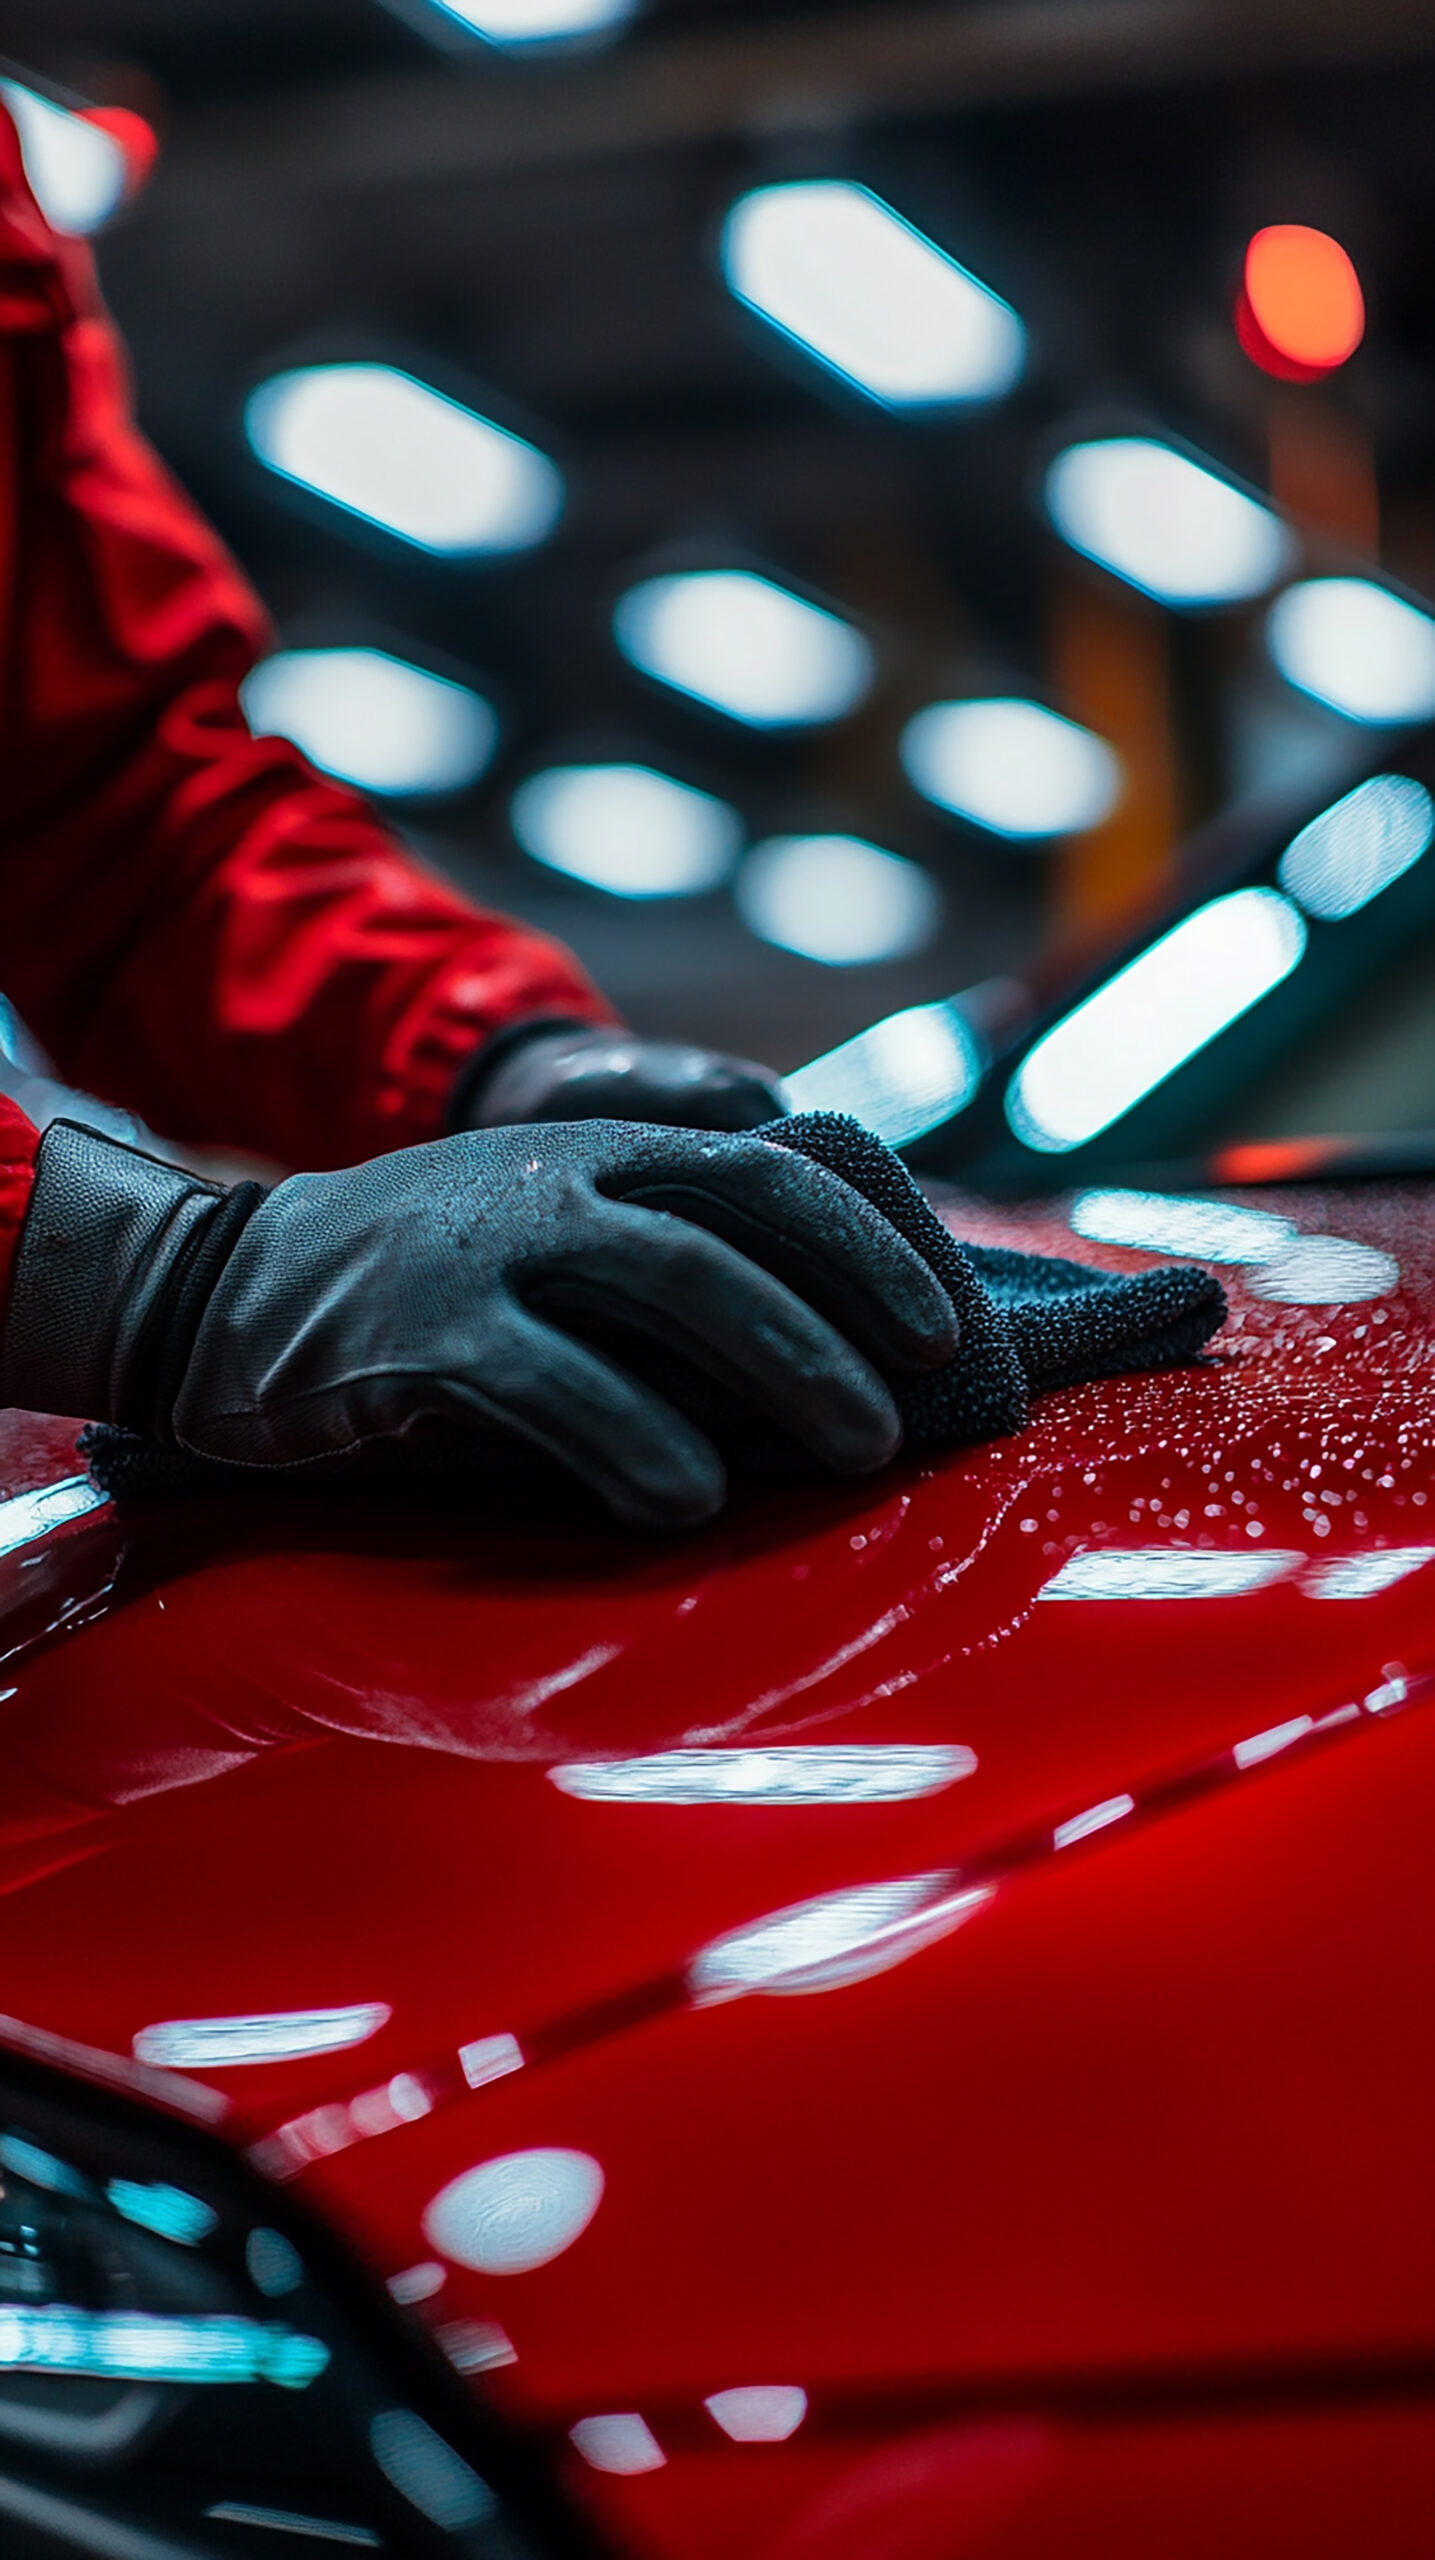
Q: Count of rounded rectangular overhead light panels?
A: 11